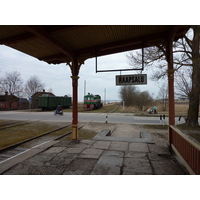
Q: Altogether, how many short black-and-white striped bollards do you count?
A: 4